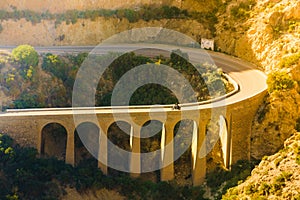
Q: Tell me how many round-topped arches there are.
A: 6